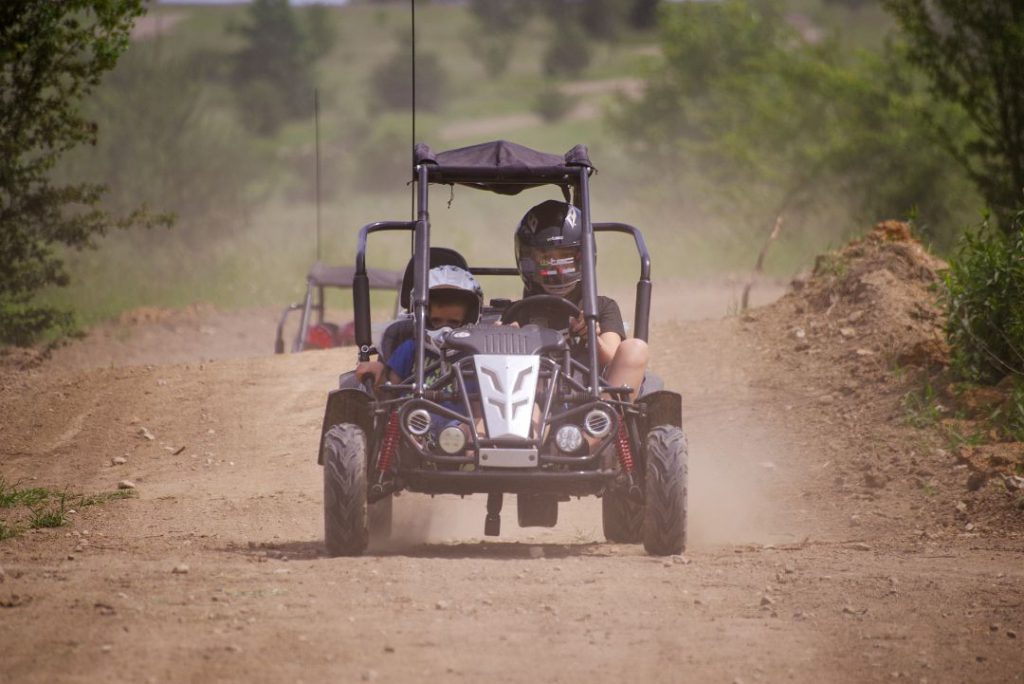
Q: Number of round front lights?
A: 4